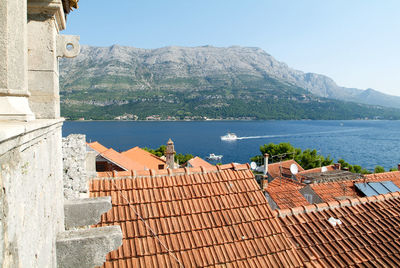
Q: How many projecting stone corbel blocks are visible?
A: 2